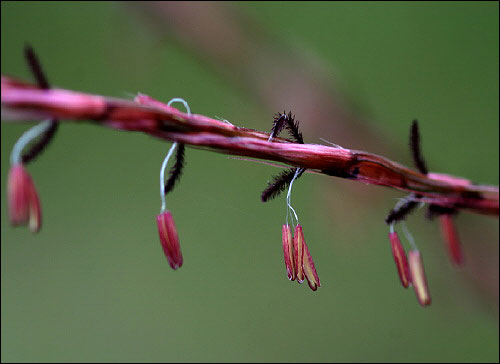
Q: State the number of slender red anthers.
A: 9